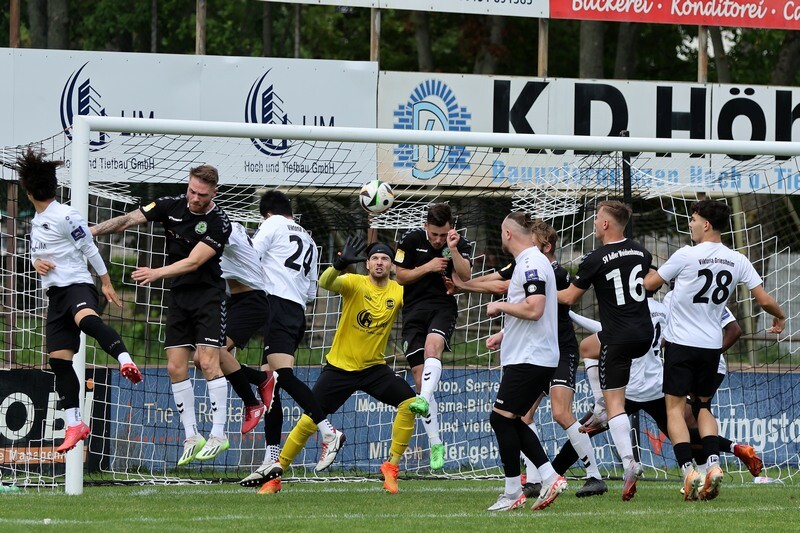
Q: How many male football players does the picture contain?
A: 12